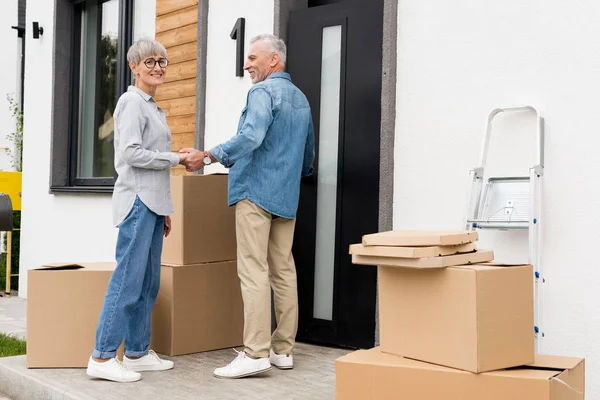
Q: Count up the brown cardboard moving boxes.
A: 5